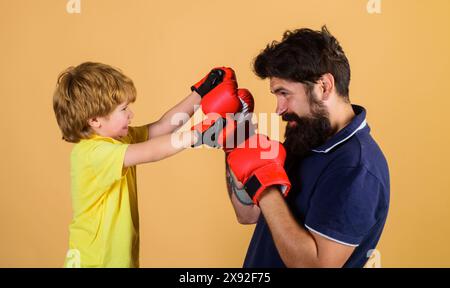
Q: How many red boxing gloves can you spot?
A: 4